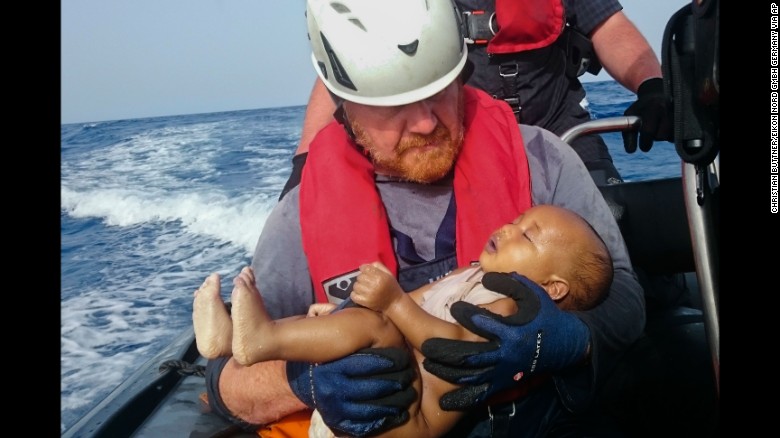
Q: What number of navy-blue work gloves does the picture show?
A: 2